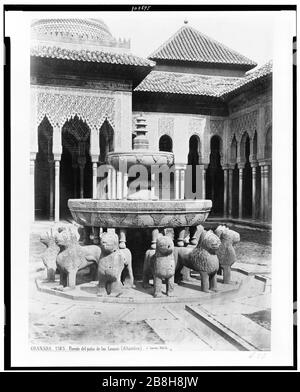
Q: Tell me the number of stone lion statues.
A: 6